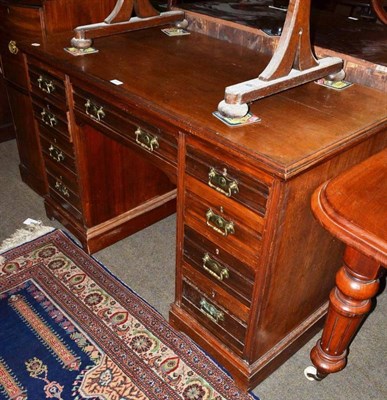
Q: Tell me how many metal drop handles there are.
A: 10